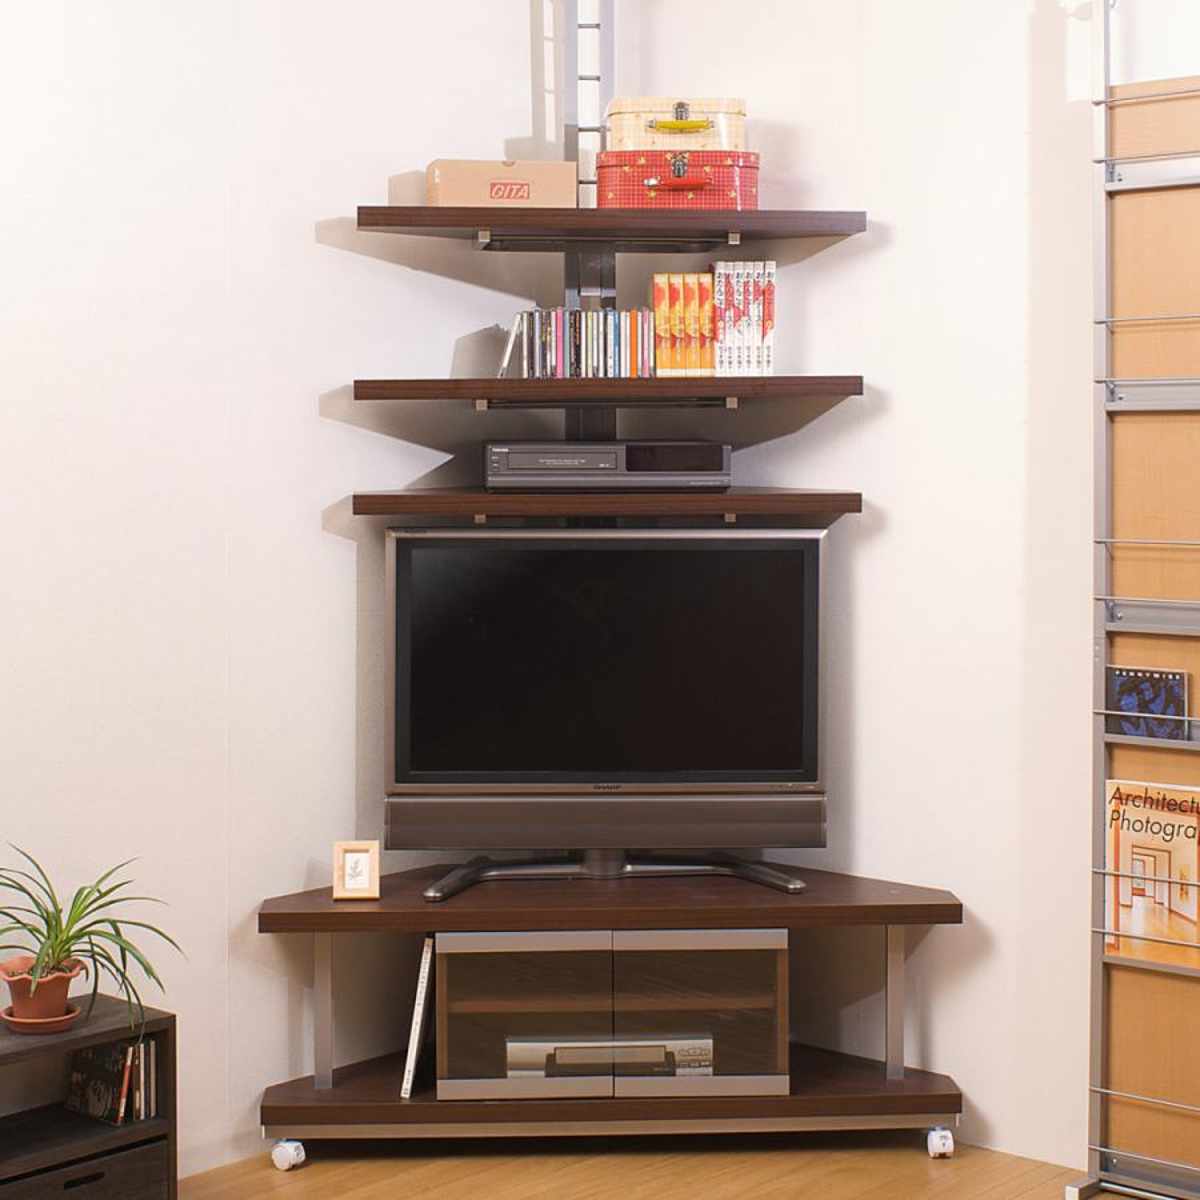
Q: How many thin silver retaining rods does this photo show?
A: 11